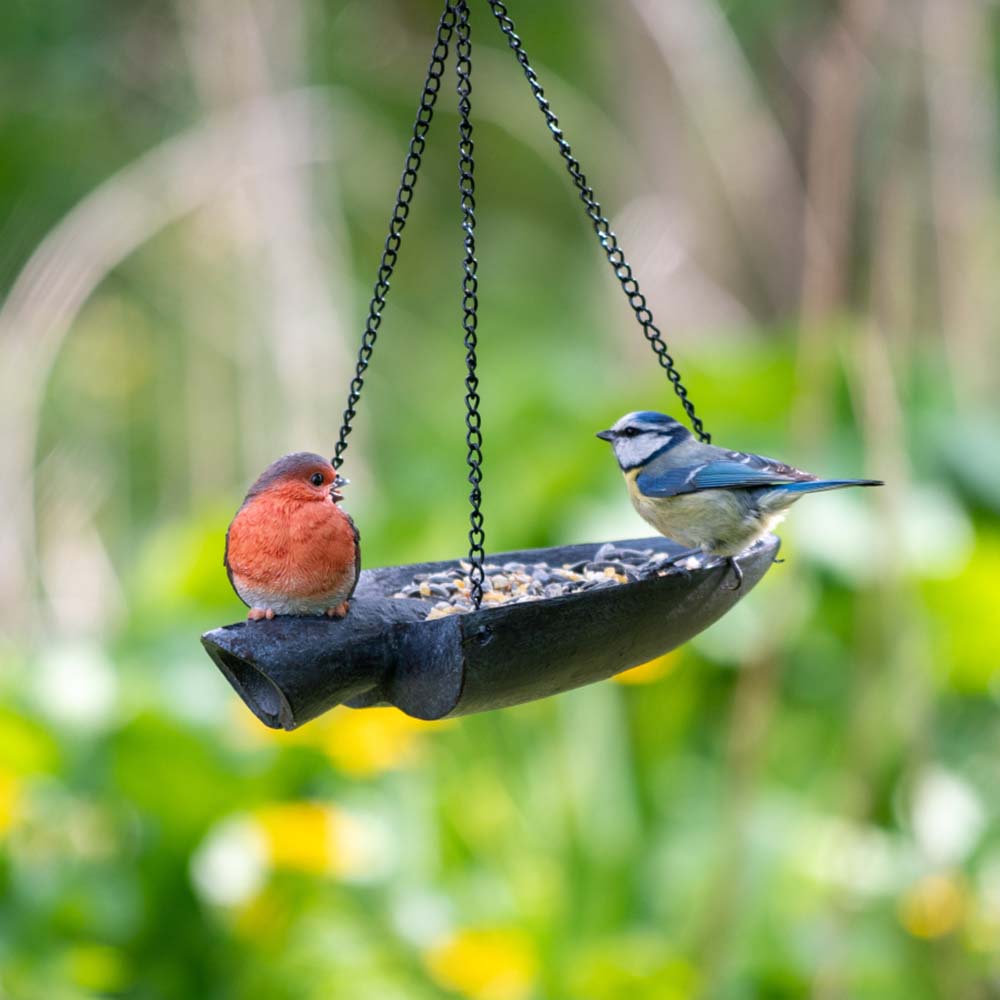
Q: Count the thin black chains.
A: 3